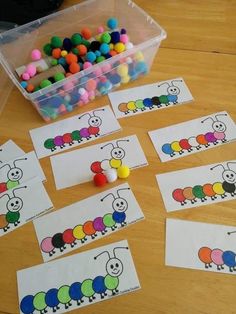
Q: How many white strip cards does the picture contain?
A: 11